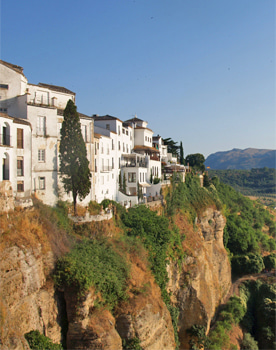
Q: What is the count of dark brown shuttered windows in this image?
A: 3